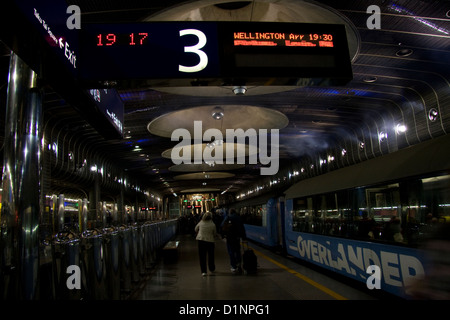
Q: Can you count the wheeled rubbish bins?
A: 0